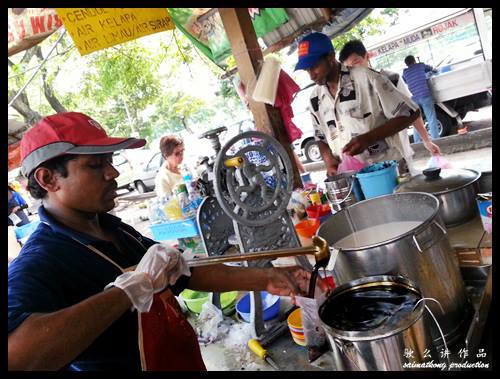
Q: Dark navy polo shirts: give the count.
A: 1